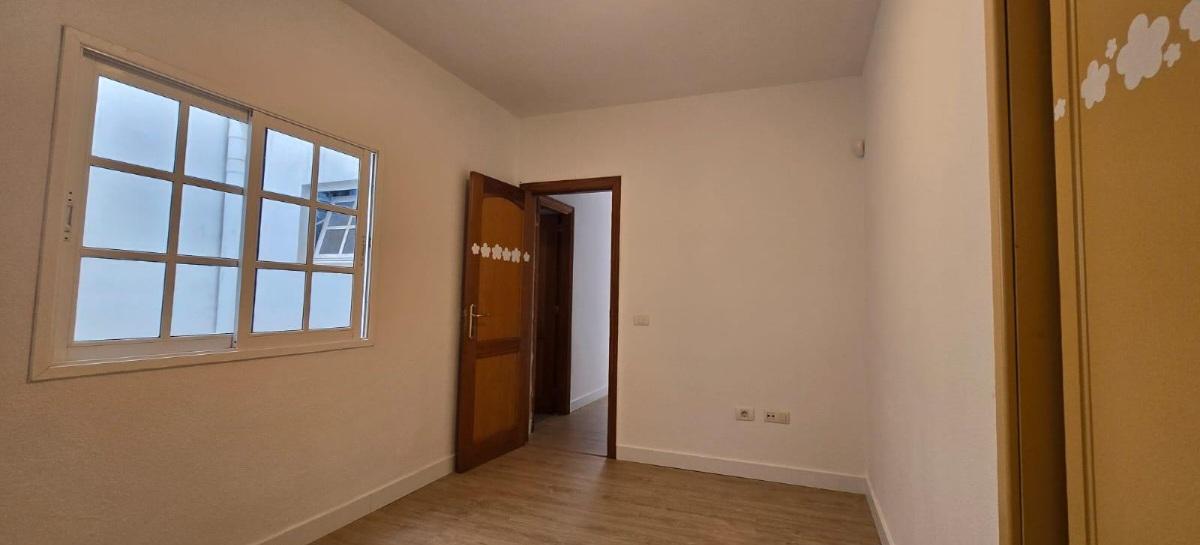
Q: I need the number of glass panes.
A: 12